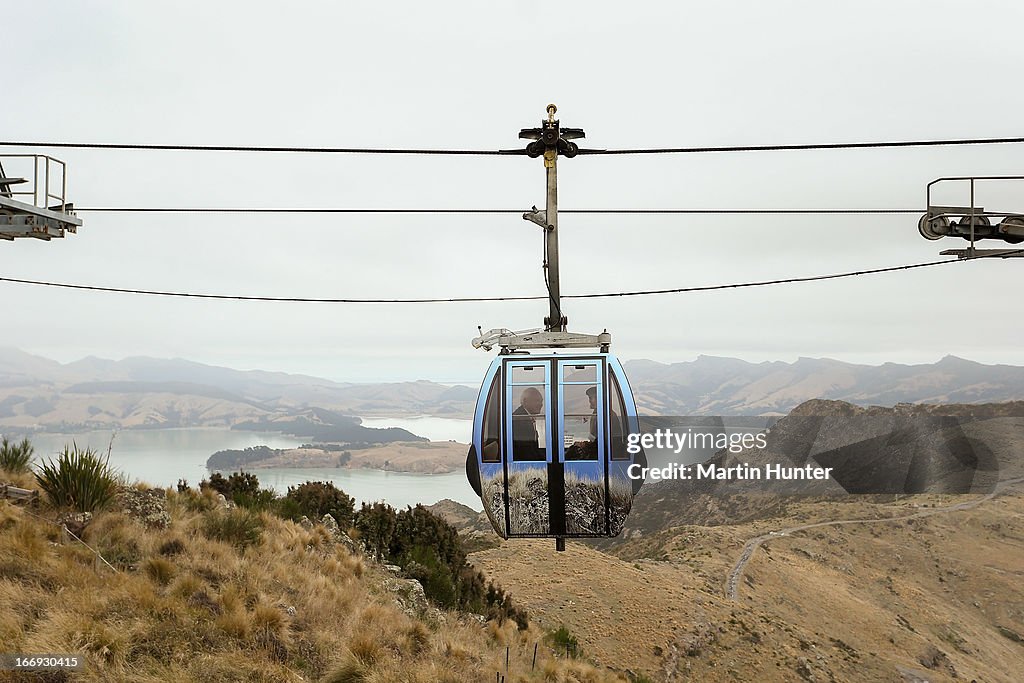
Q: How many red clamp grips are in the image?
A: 0